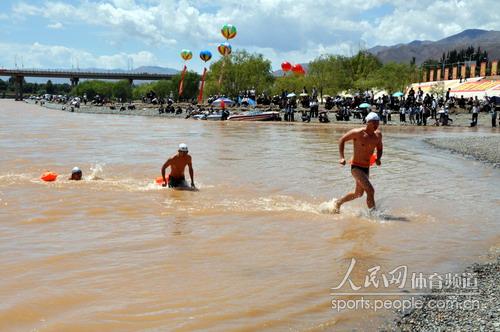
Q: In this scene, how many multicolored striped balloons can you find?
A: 4